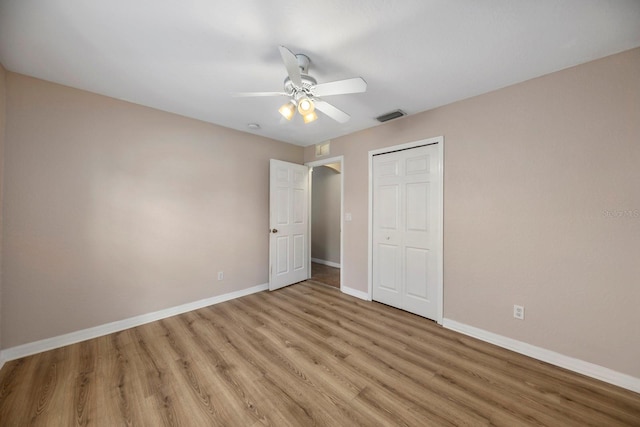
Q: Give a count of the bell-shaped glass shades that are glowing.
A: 3